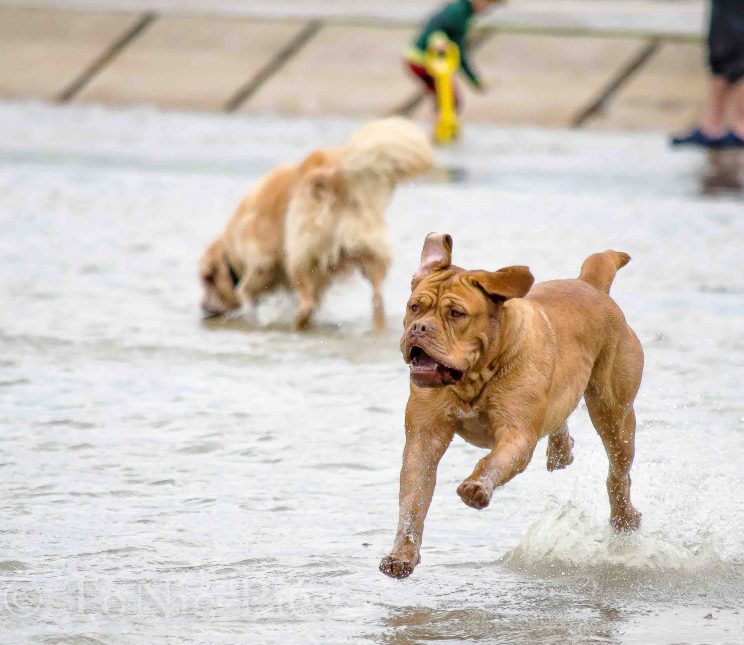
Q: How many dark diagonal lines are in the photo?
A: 4